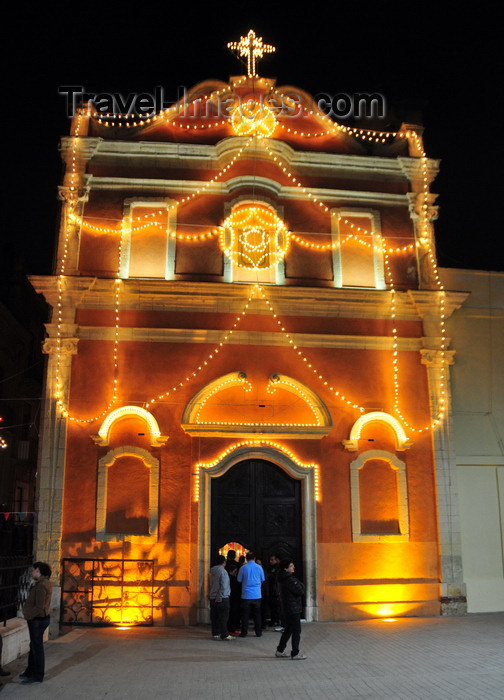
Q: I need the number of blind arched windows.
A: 2